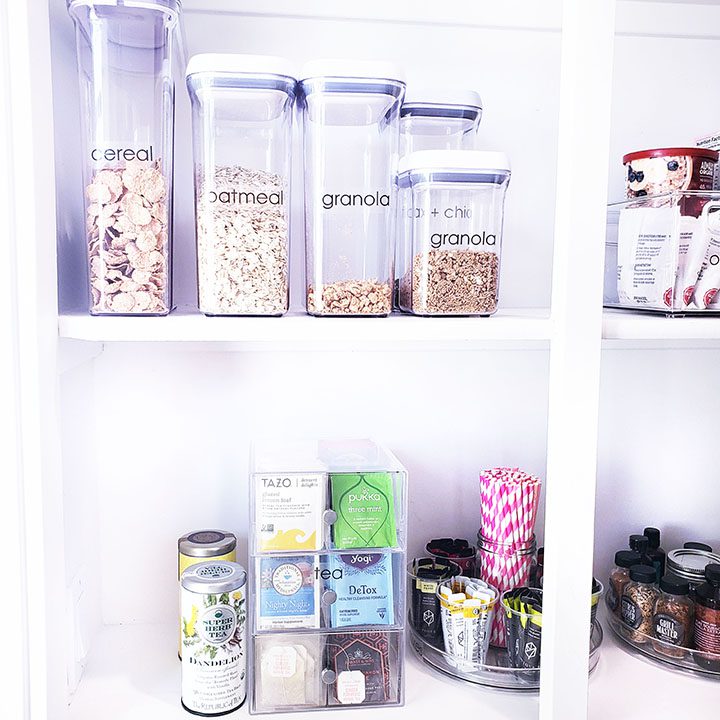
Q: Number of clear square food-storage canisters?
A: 5